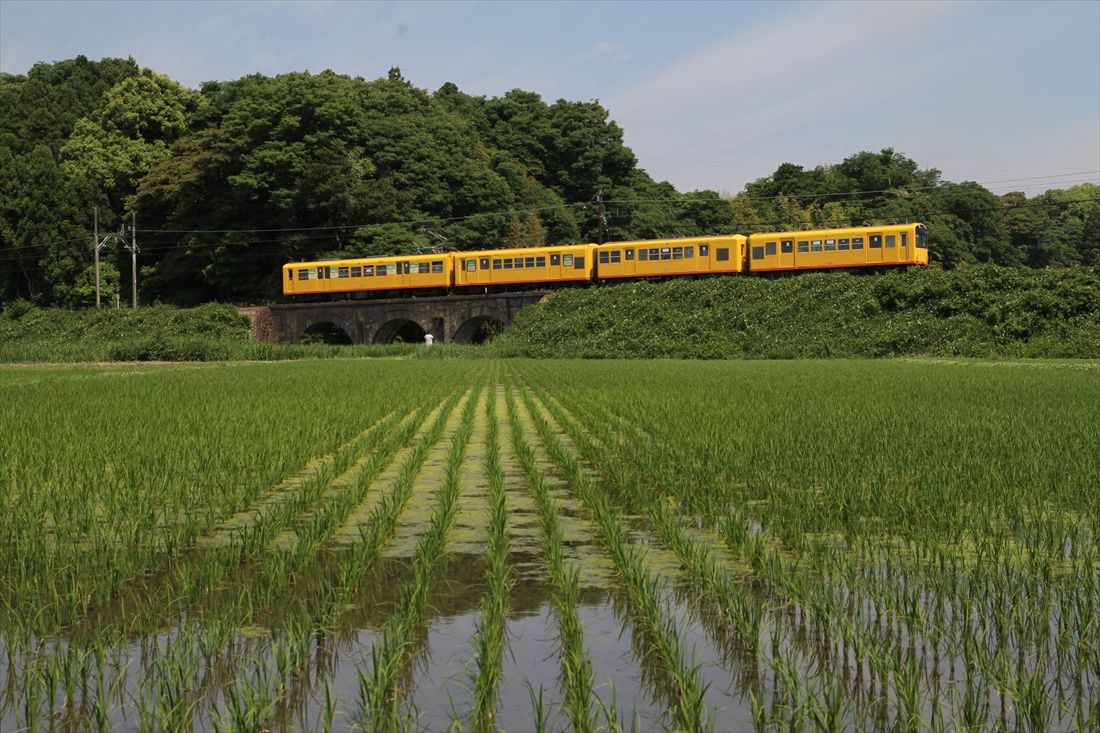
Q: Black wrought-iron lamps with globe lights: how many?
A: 0